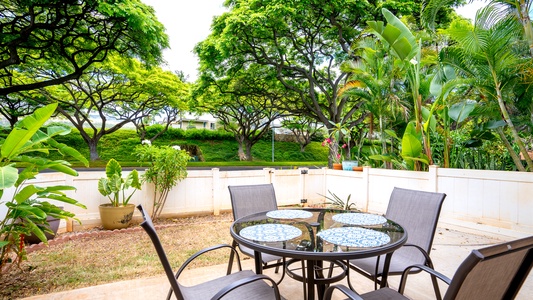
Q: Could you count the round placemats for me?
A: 4